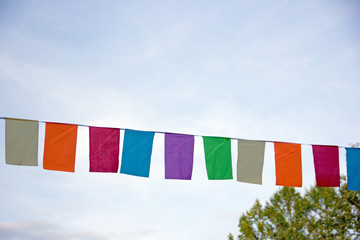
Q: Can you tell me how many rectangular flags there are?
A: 10